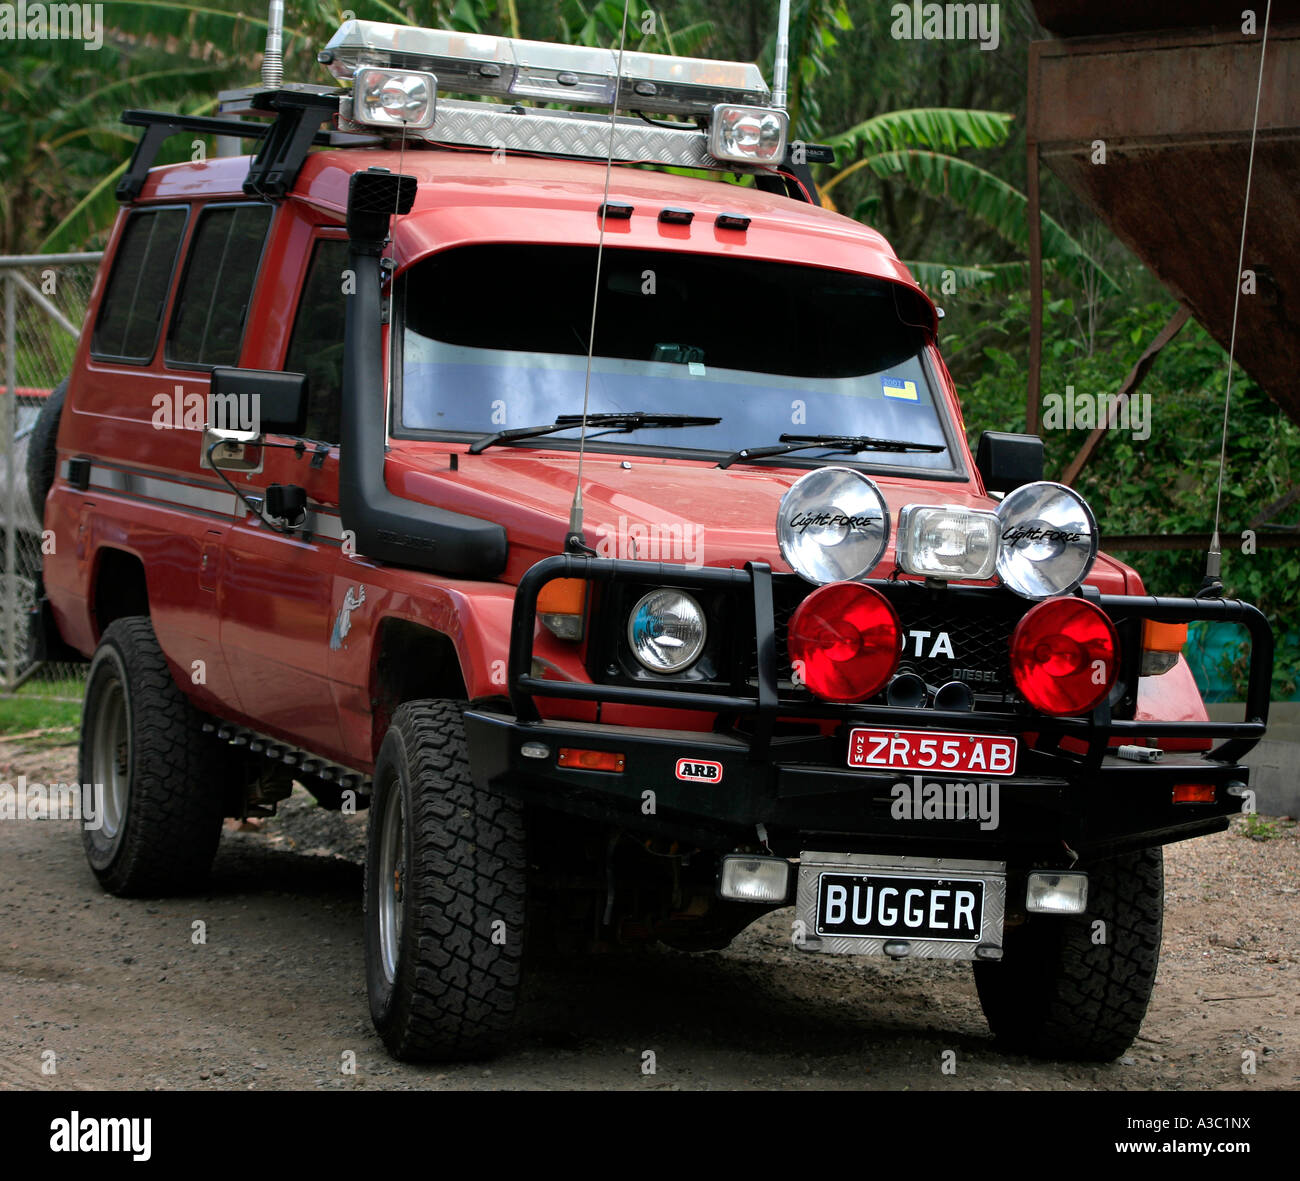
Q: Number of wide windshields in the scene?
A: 1